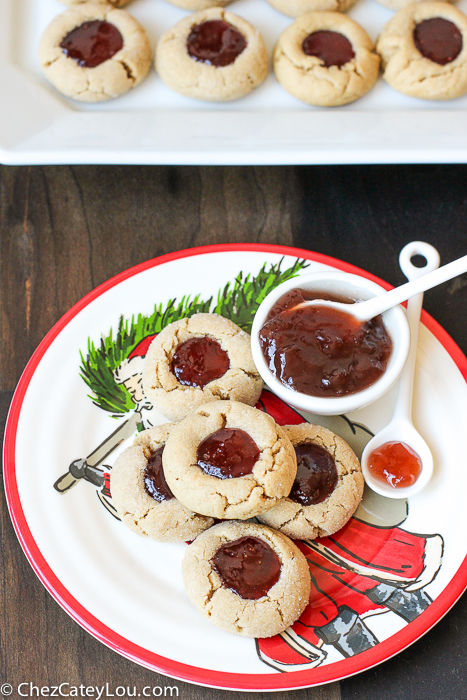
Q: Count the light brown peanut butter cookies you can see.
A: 13